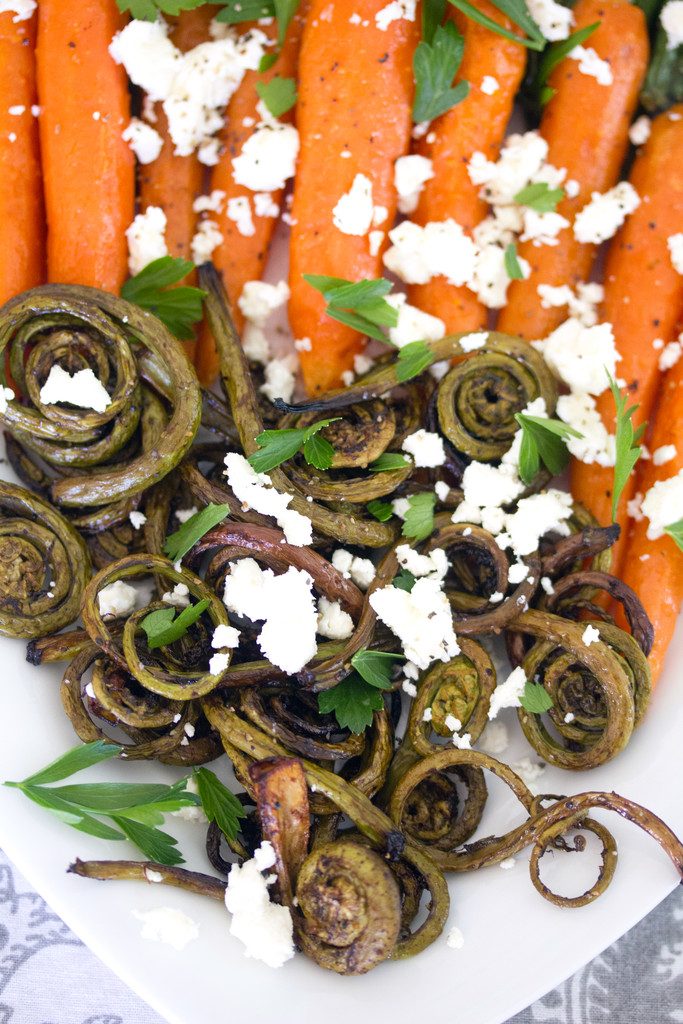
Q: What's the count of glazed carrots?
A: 9